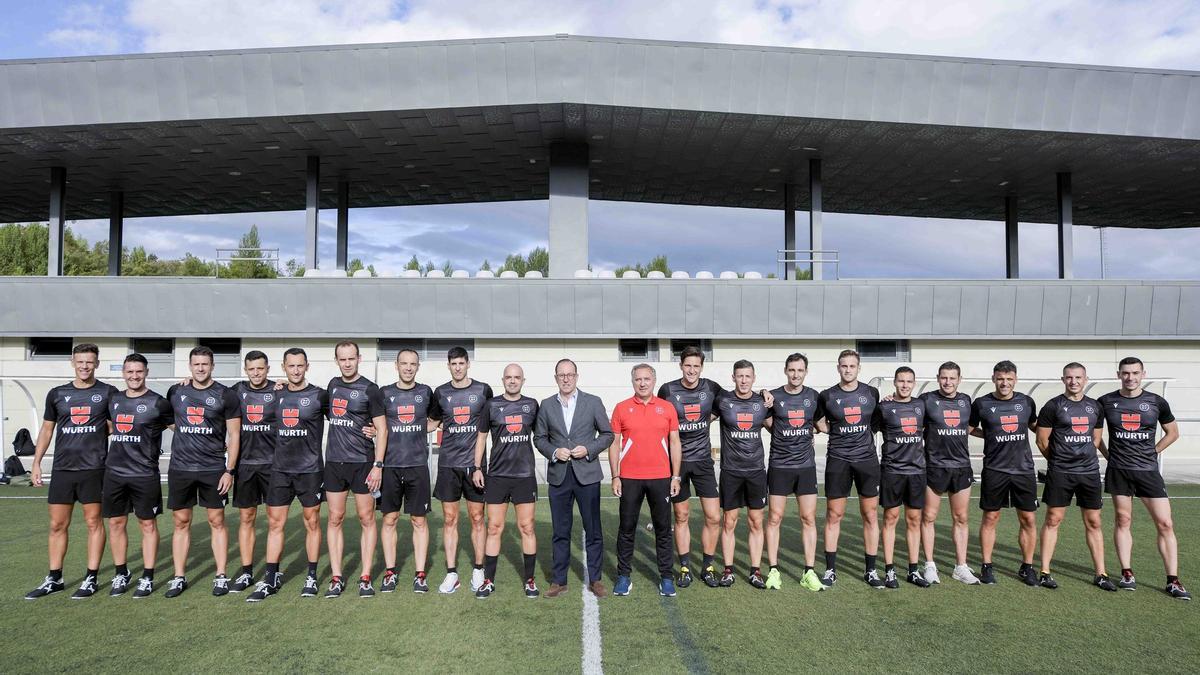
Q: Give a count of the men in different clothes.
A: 2